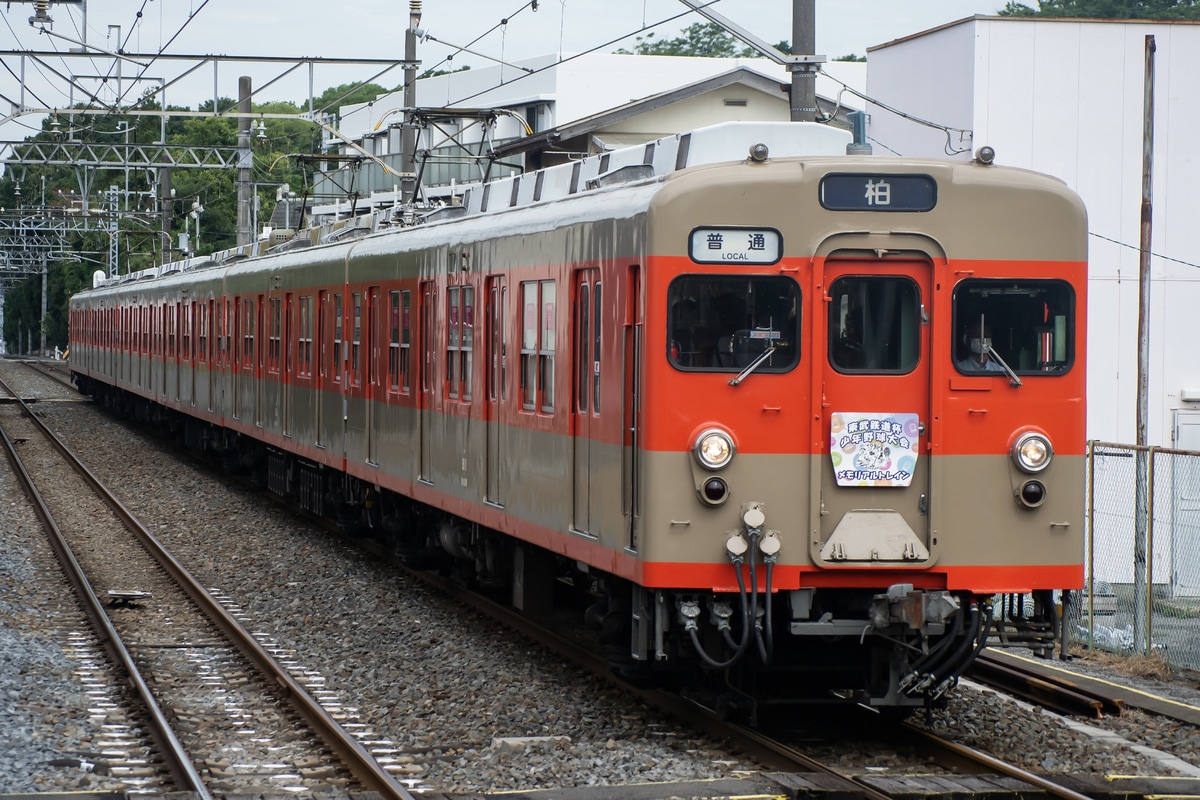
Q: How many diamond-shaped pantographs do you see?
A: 3